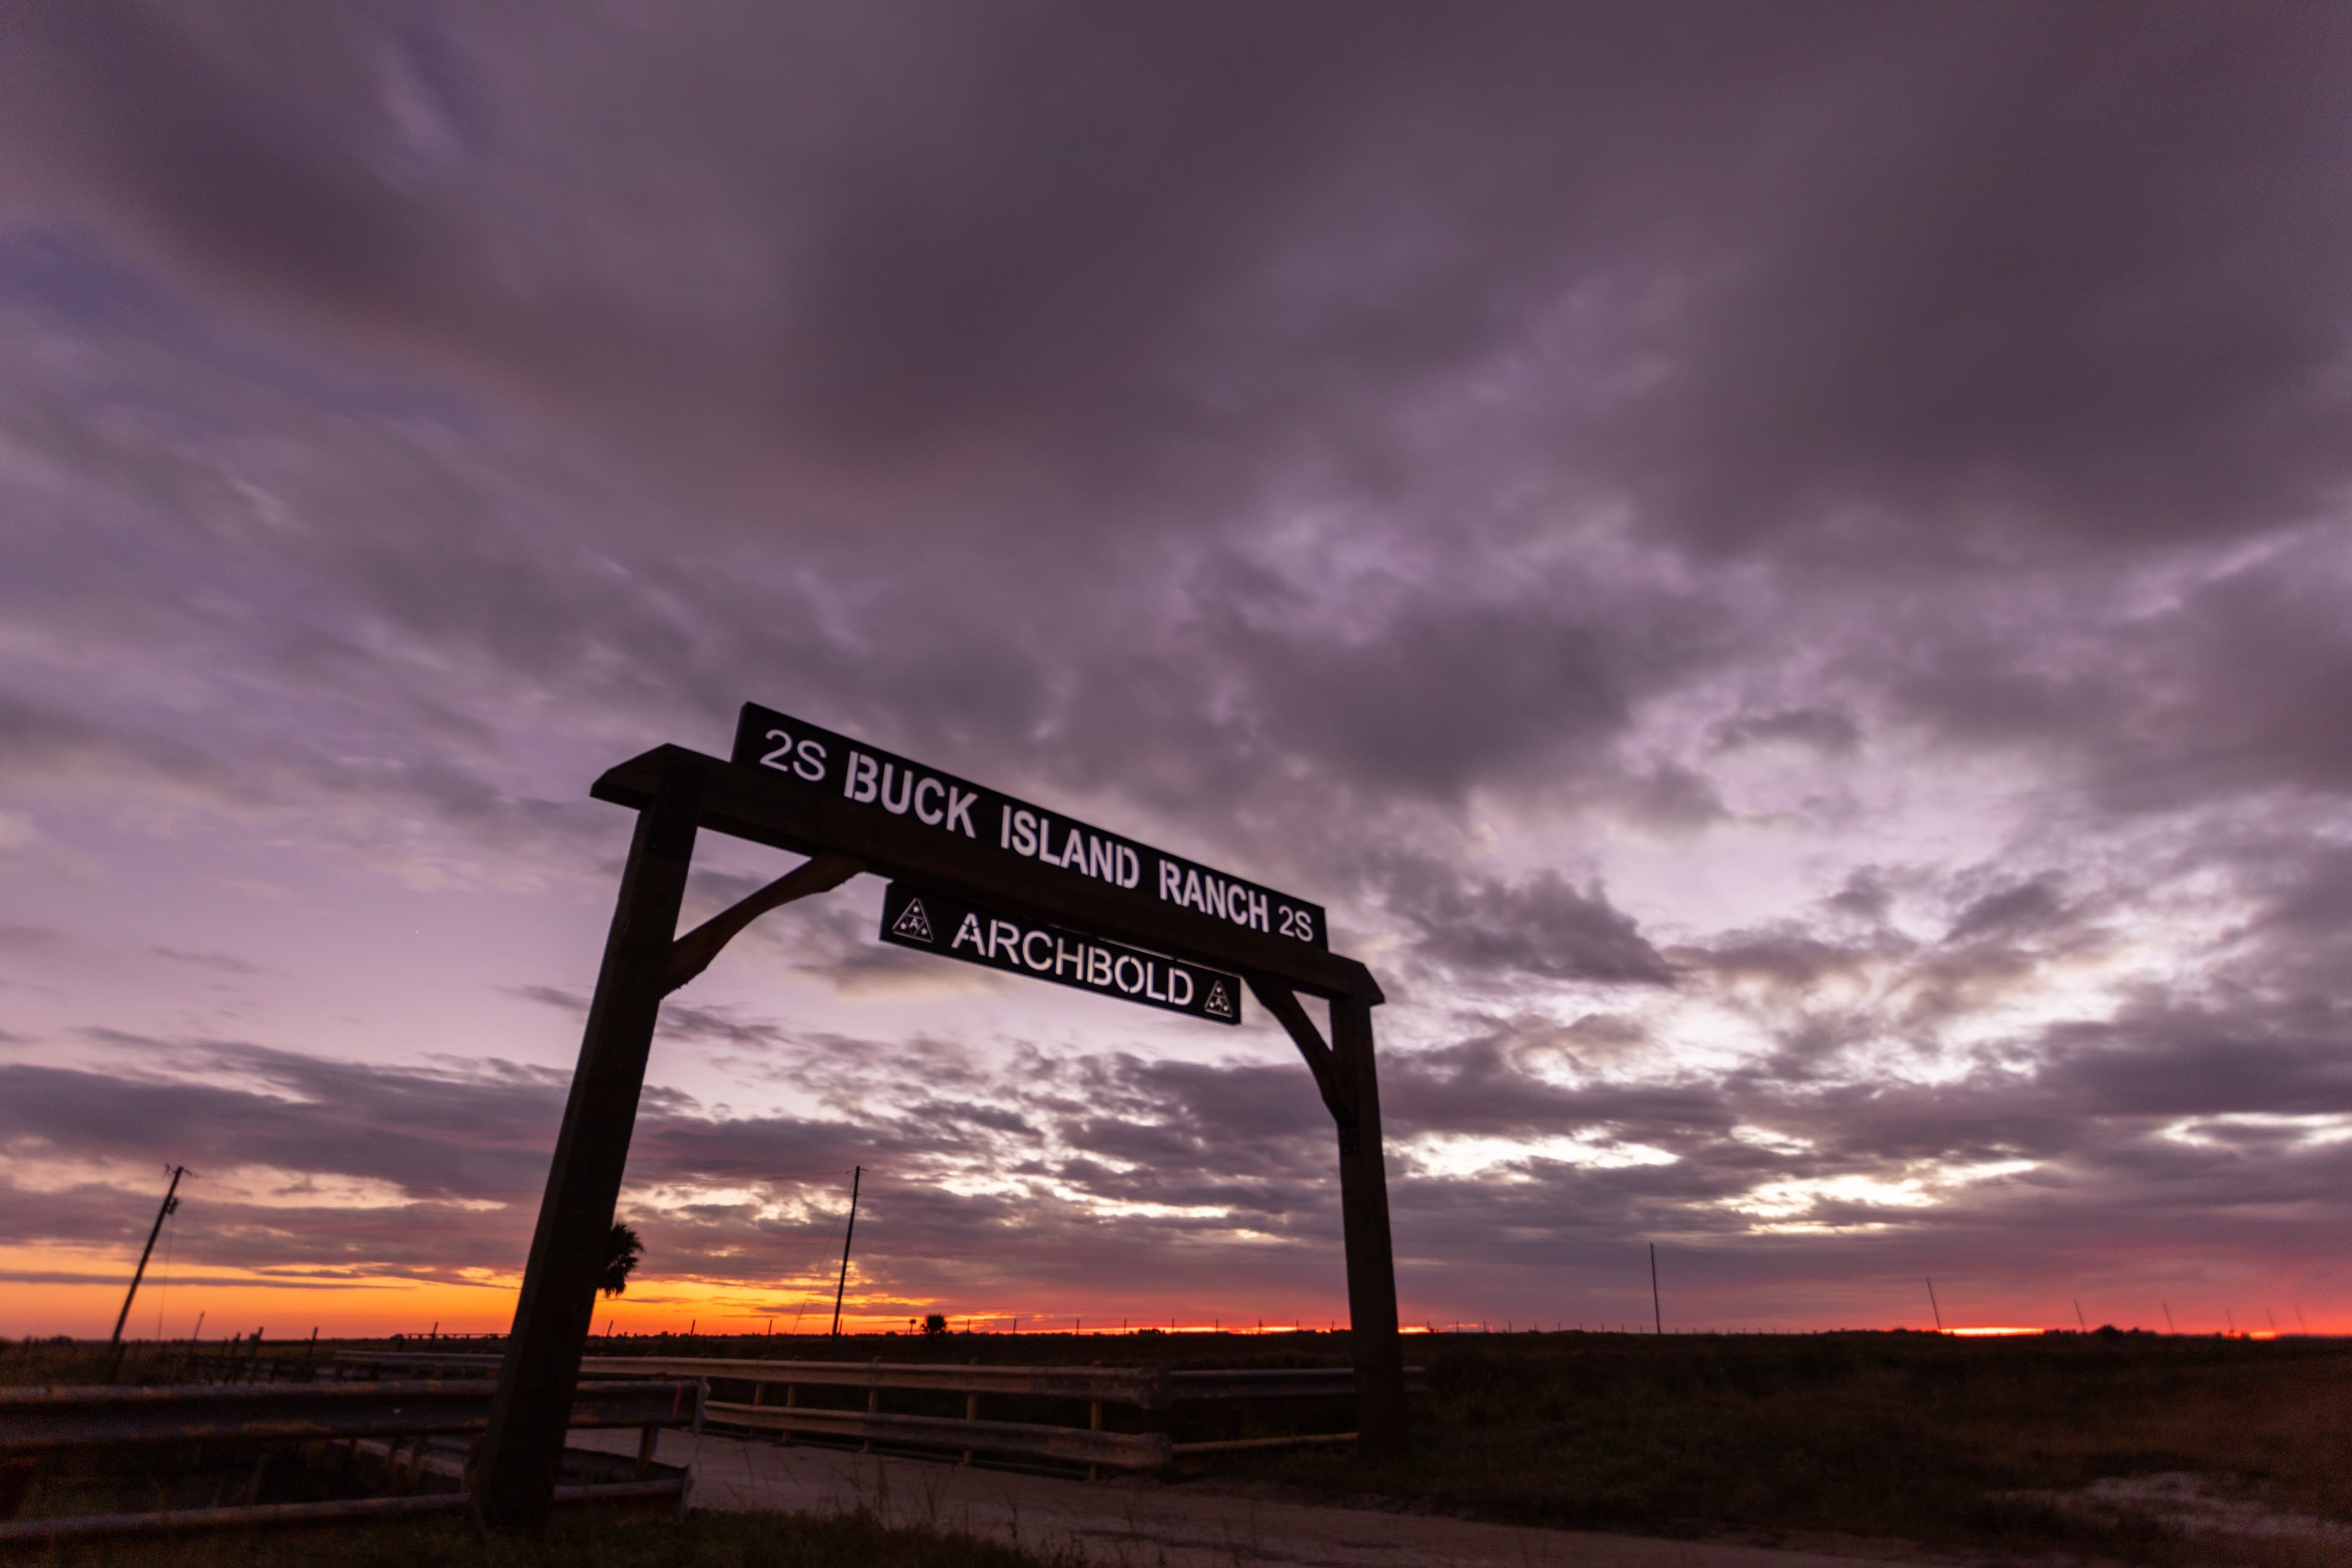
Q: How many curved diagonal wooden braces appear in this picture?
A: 2